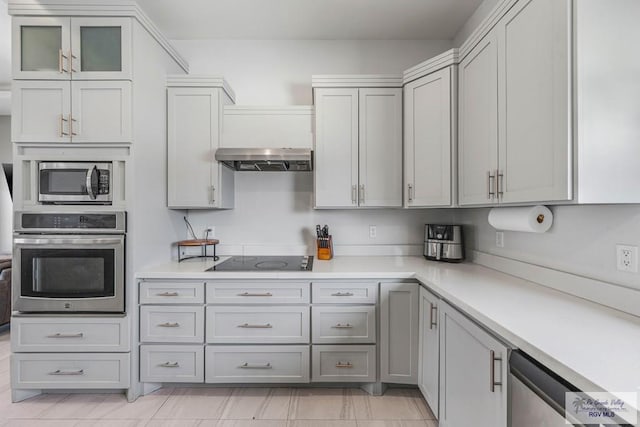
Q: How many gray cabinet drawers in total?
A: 11